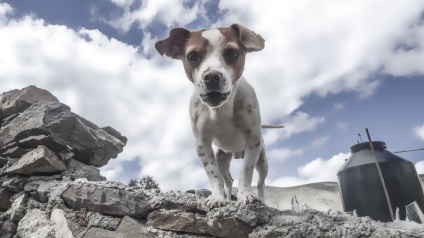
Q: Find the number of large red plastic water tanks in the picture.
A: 0